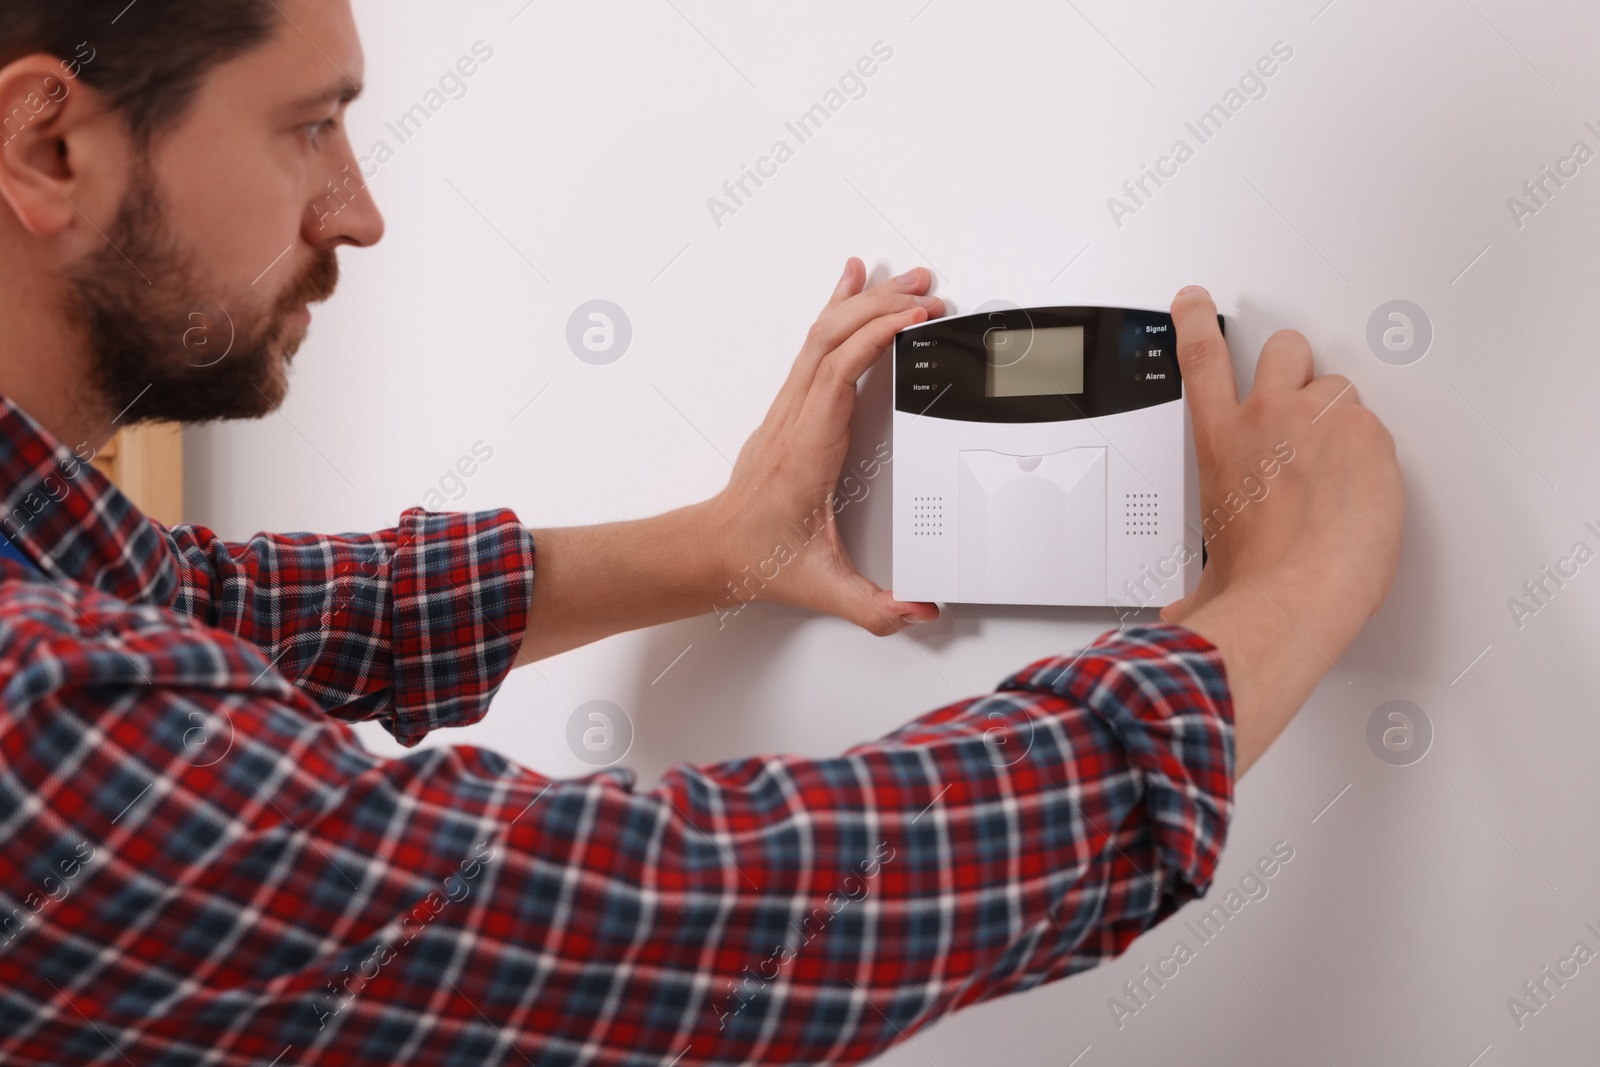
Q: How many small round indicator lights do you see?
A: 6